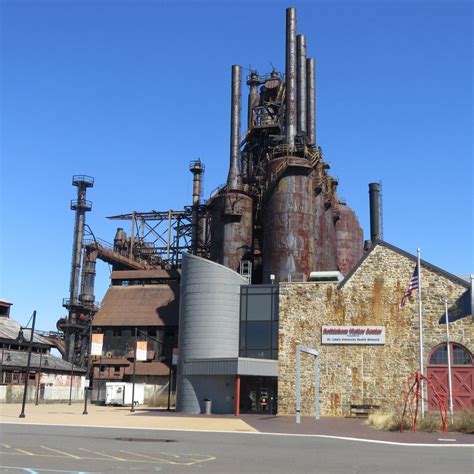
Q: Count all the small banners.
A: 3